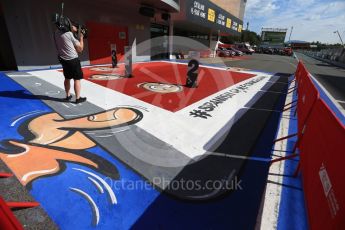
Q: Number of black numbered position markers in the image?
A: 3